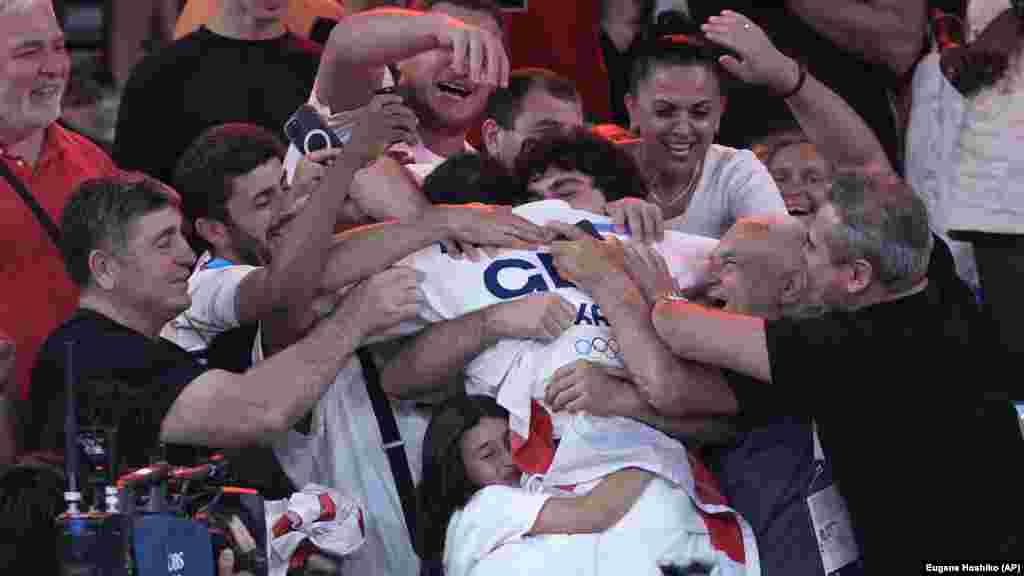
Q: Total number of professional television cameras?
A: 1